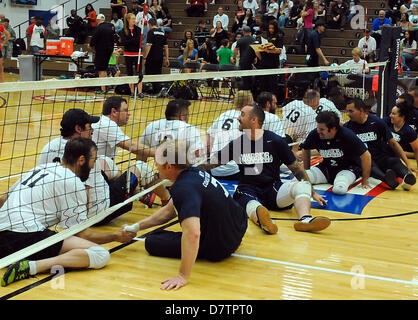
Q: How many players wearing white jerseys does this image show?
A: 8